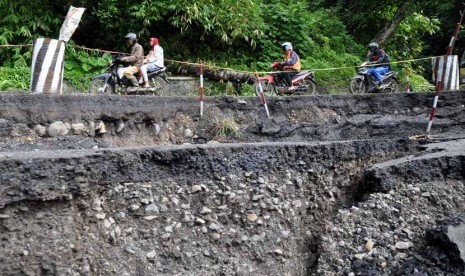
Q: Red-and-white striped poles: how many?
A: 5